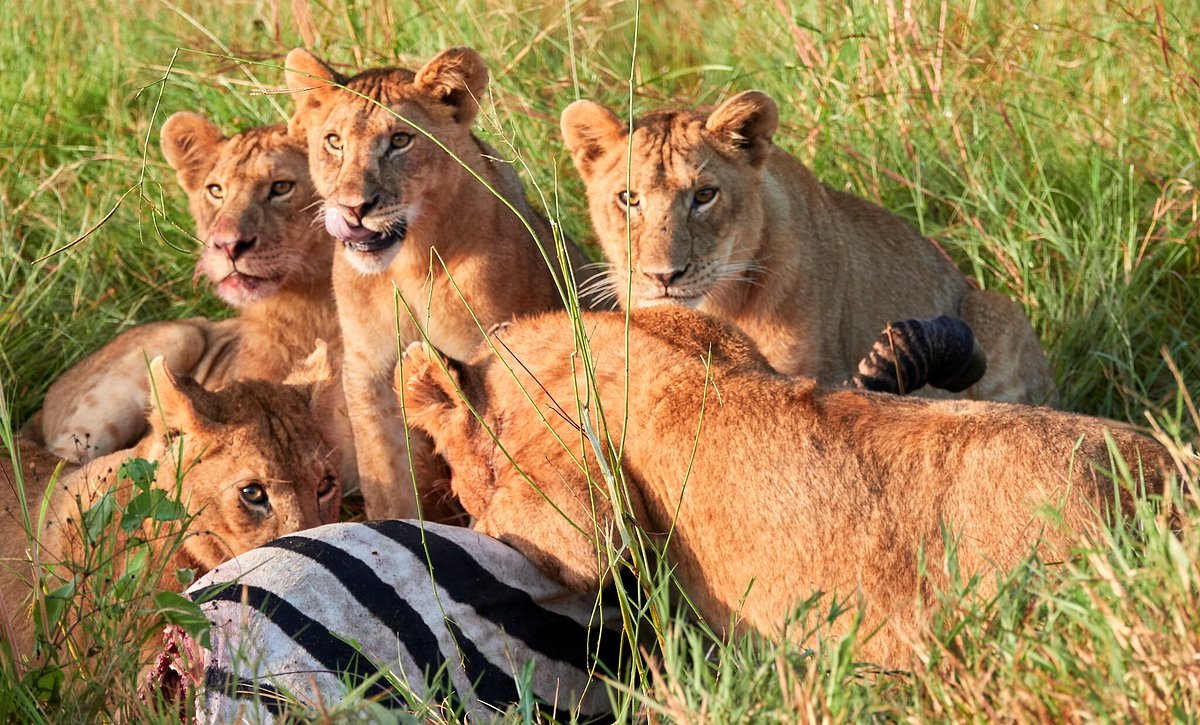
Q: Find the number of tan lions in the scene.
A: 5